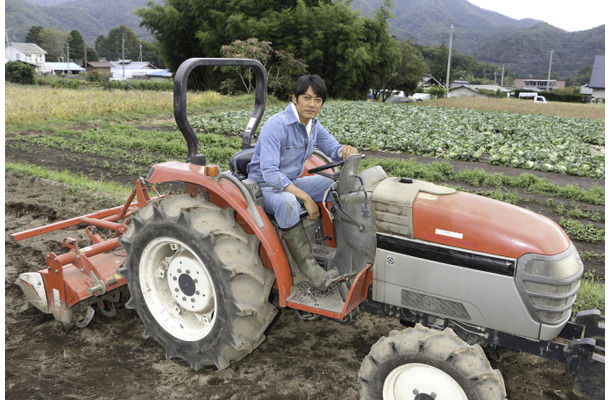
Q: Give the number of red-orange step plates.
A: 1